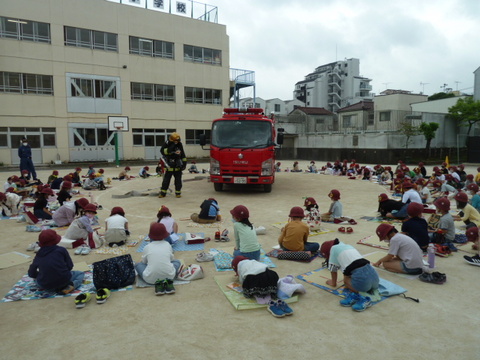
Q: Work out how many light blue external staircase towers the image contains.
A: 1